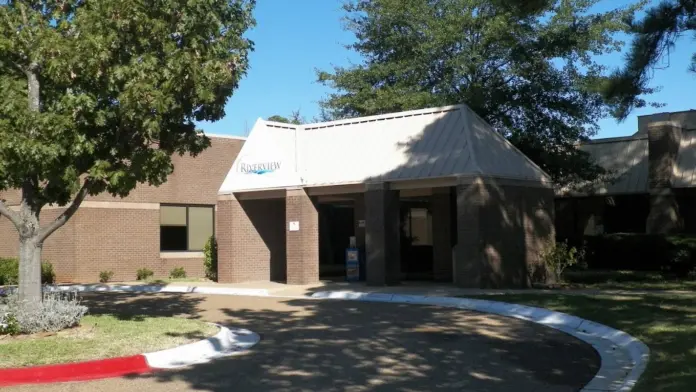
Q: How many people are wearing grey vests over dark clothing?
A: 0